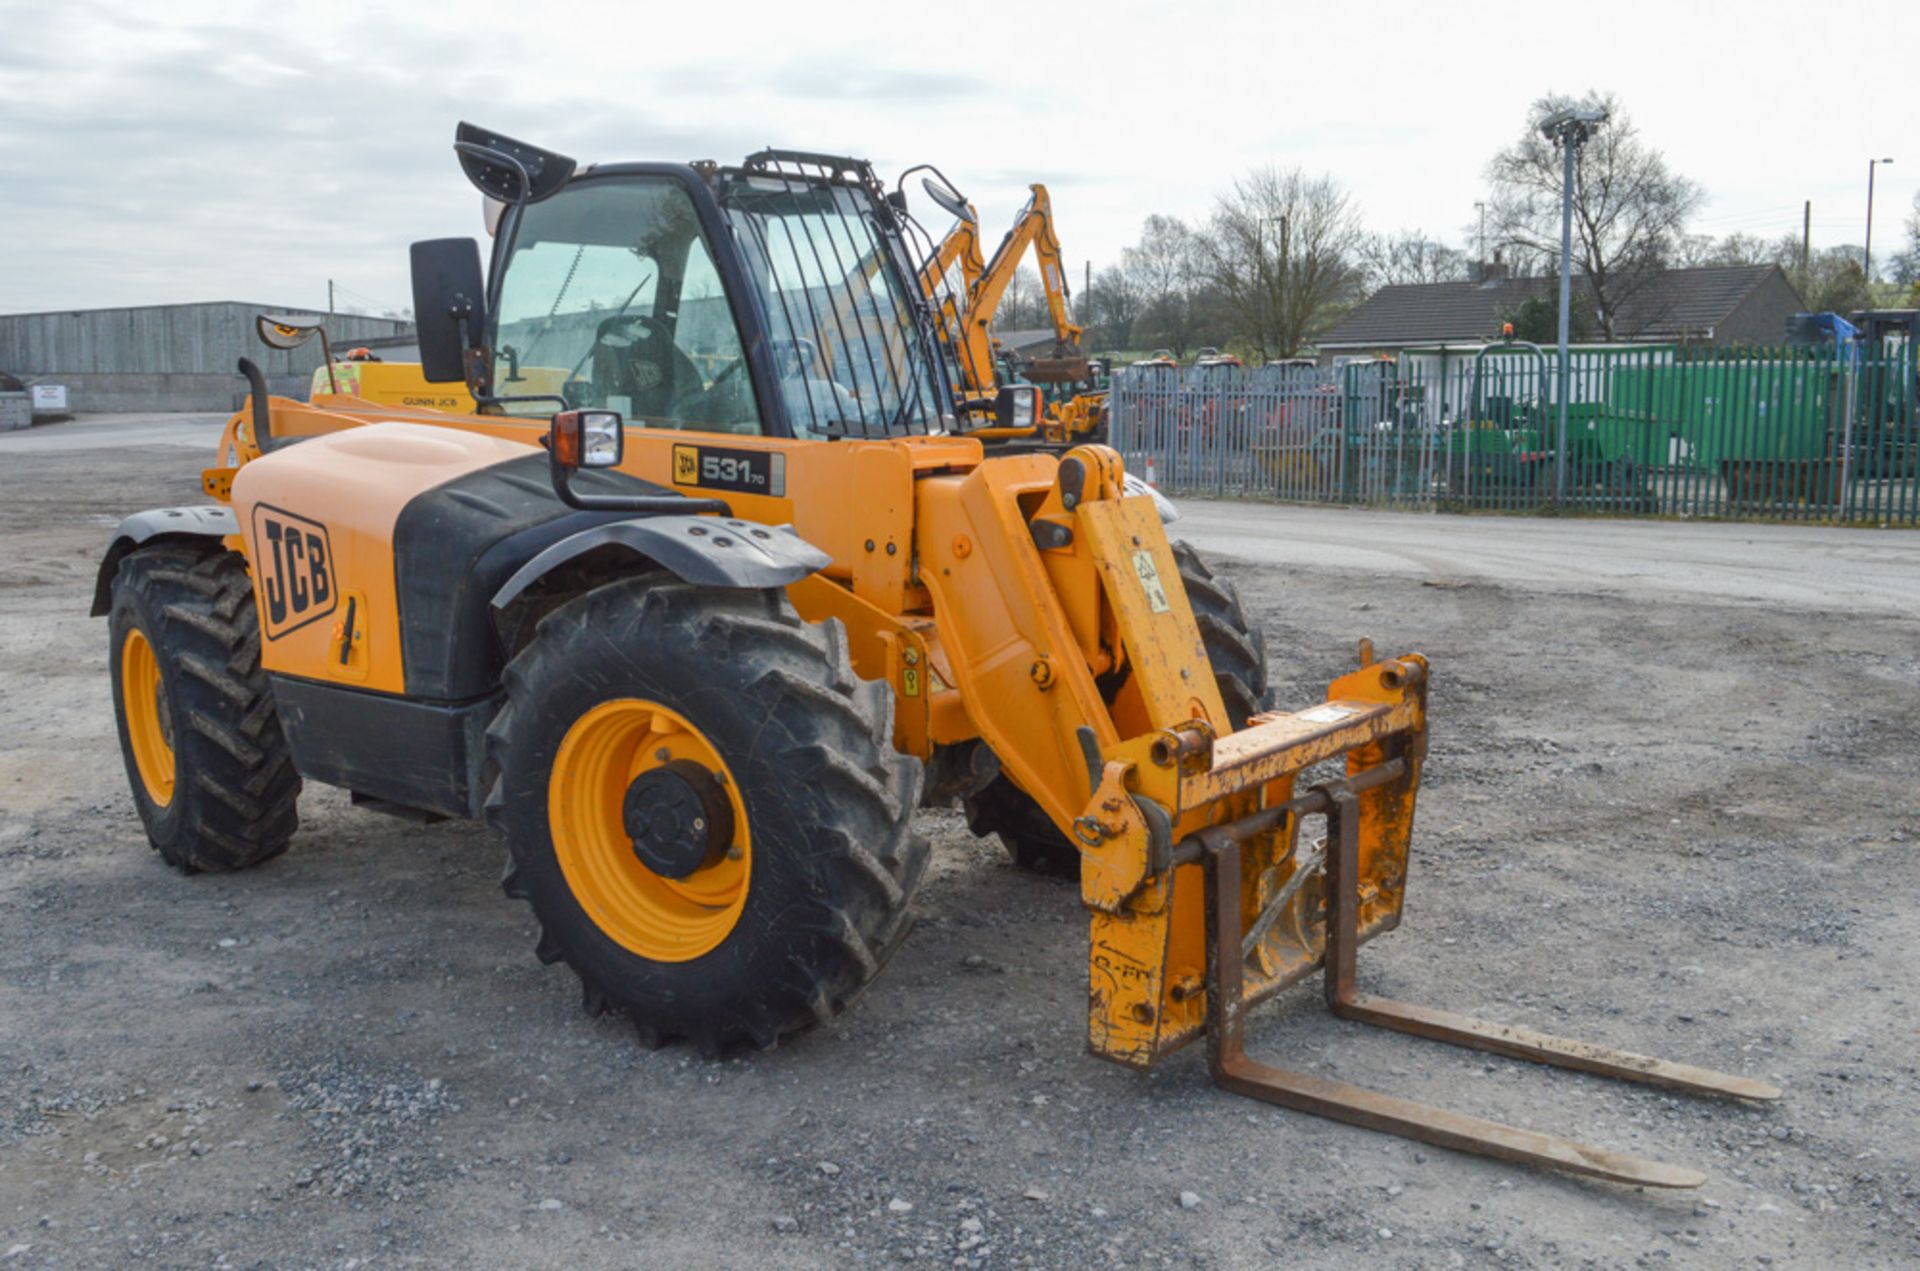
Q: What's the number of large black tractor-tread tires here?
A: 3